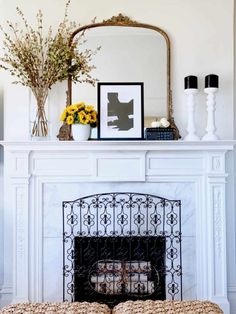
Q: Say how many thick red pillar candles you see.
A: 0